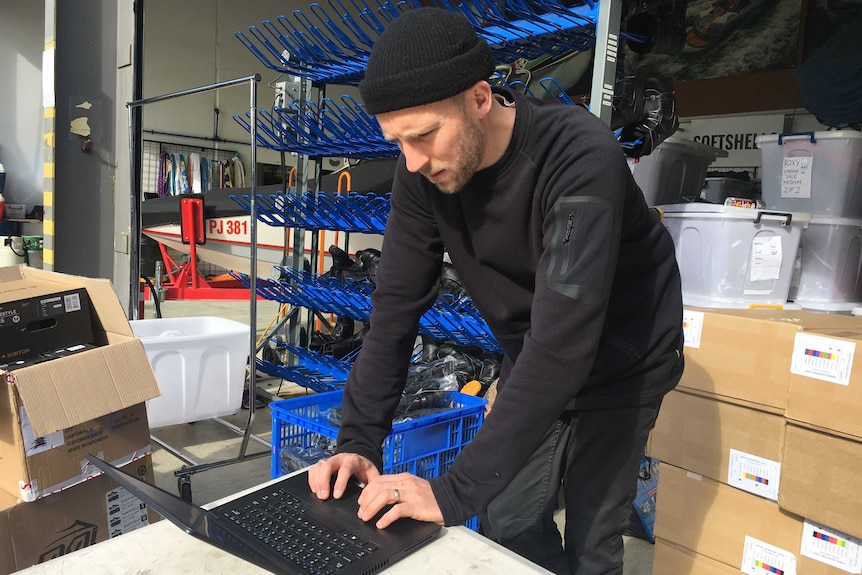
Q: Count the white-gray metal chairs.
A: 0